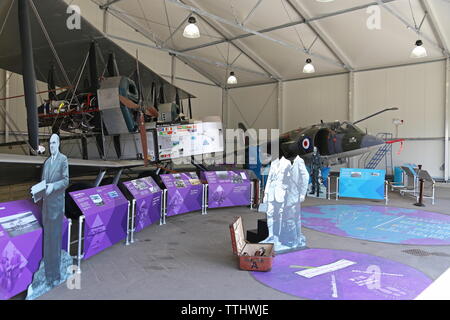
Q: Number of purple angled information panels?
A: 5